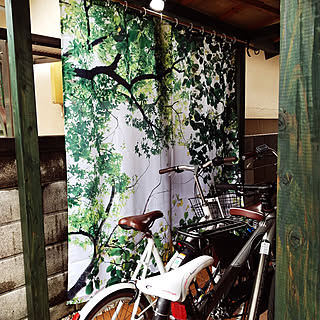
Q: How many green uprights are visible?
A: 2